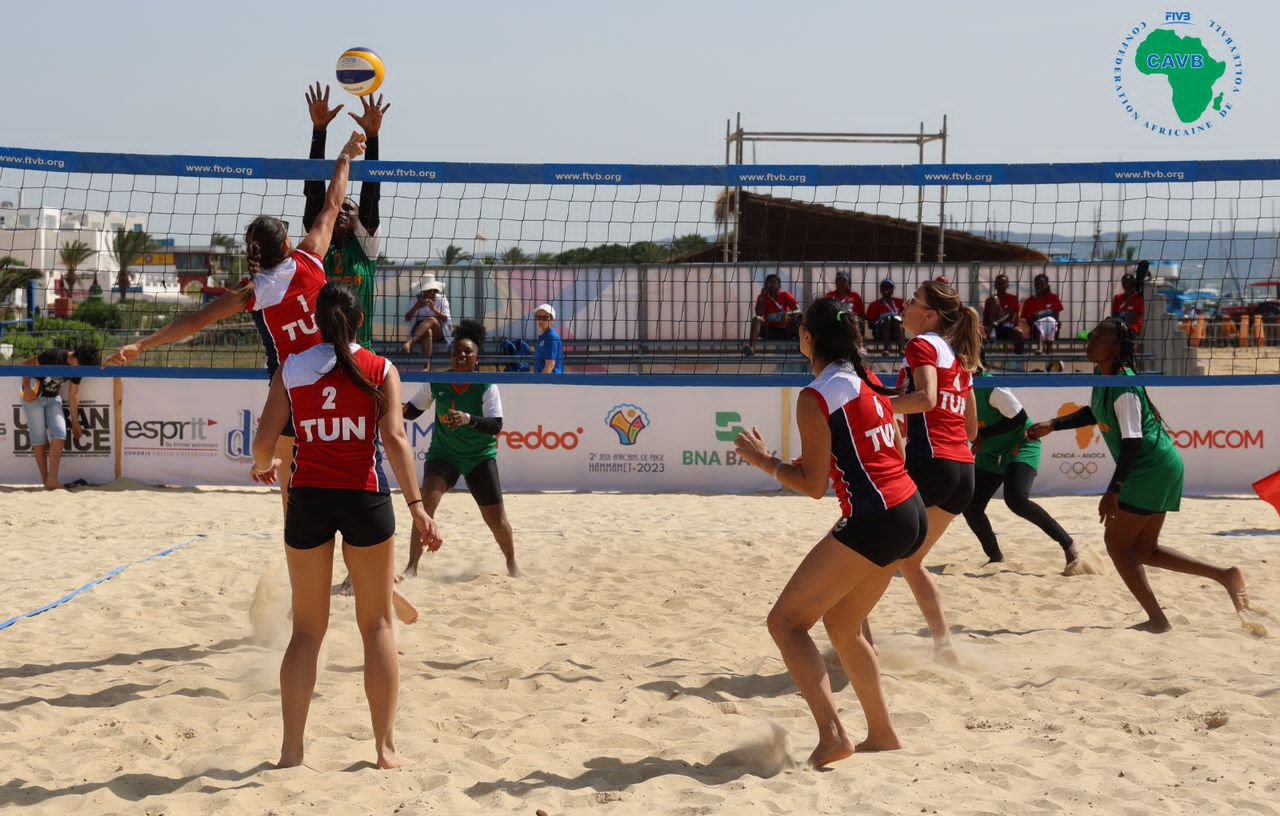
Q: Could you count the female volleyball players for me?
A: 8